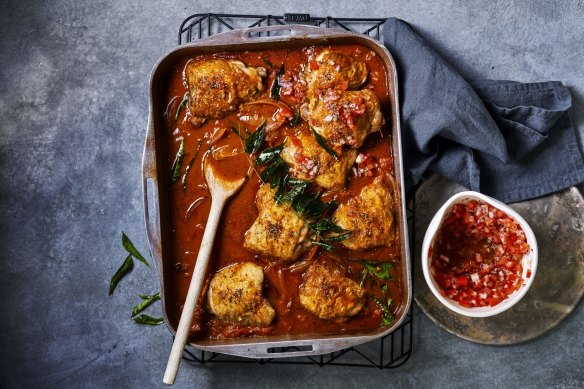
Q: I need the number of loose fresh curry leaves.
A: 5